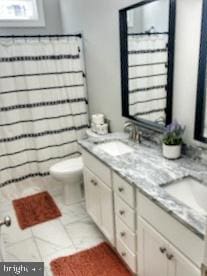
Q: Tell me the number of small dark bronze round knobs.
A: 8